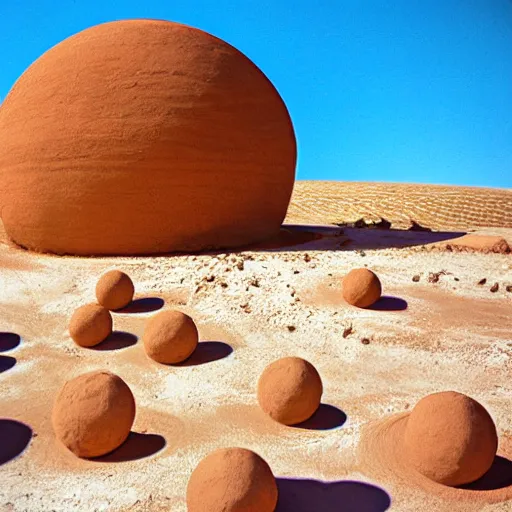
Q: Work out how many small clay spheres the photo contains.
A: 8